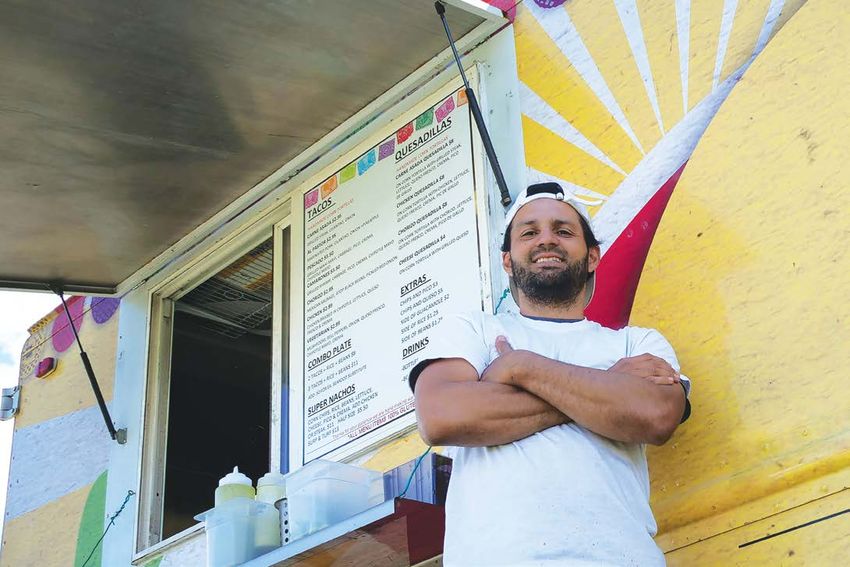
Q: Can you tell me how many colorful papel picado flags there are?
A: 9